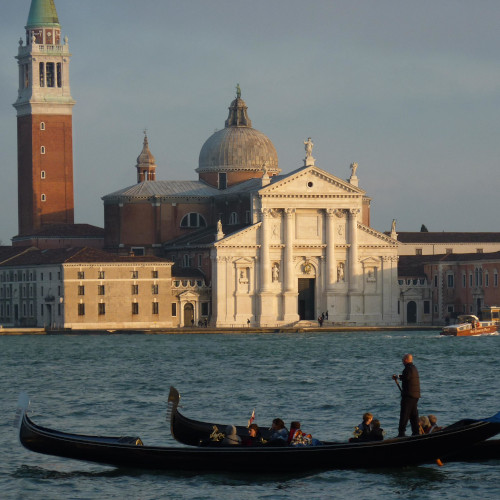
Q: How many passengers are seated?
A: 8